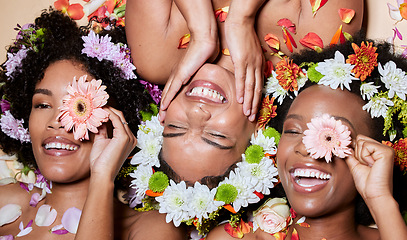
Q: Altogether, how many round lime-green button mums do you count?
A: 5